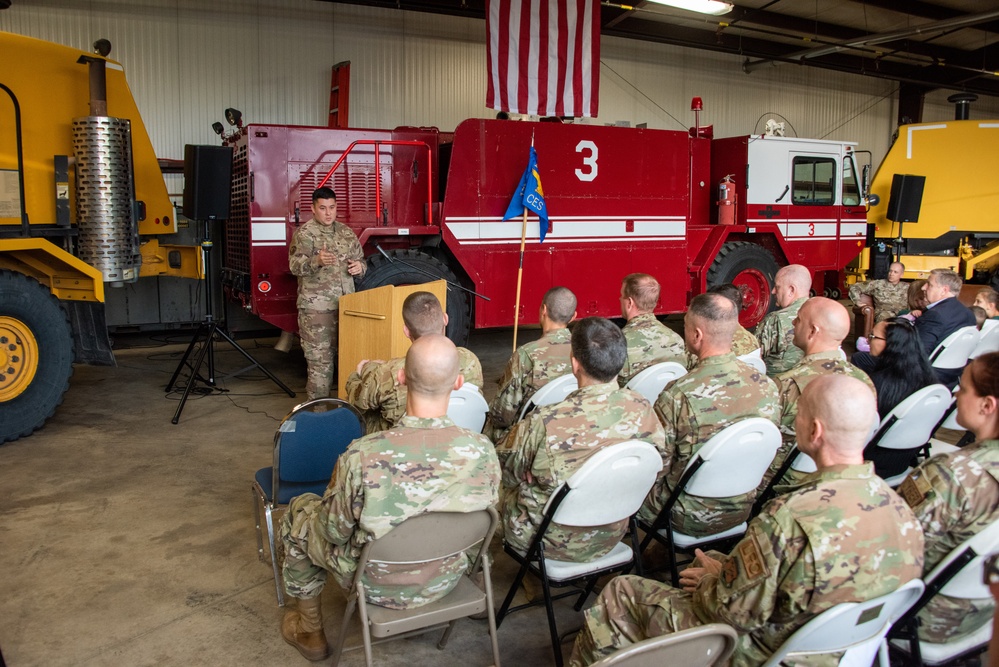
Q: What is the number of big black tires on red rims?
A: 2